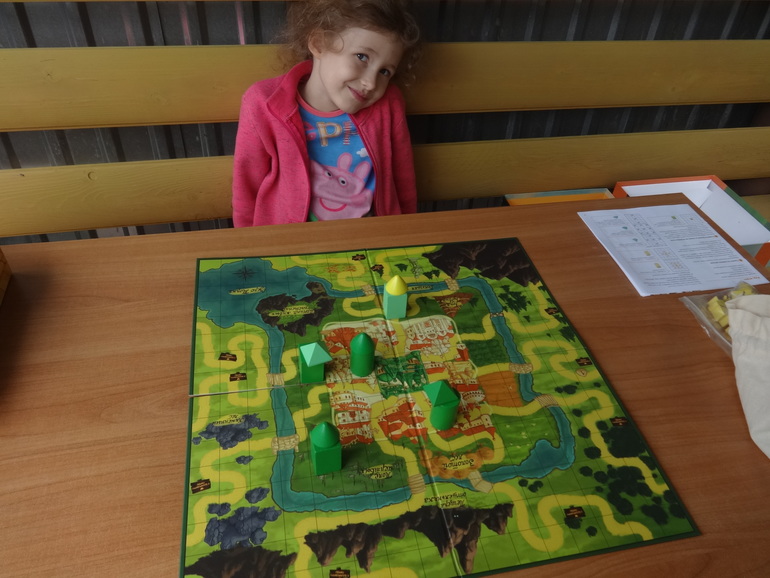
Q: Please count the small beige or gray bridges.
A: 9